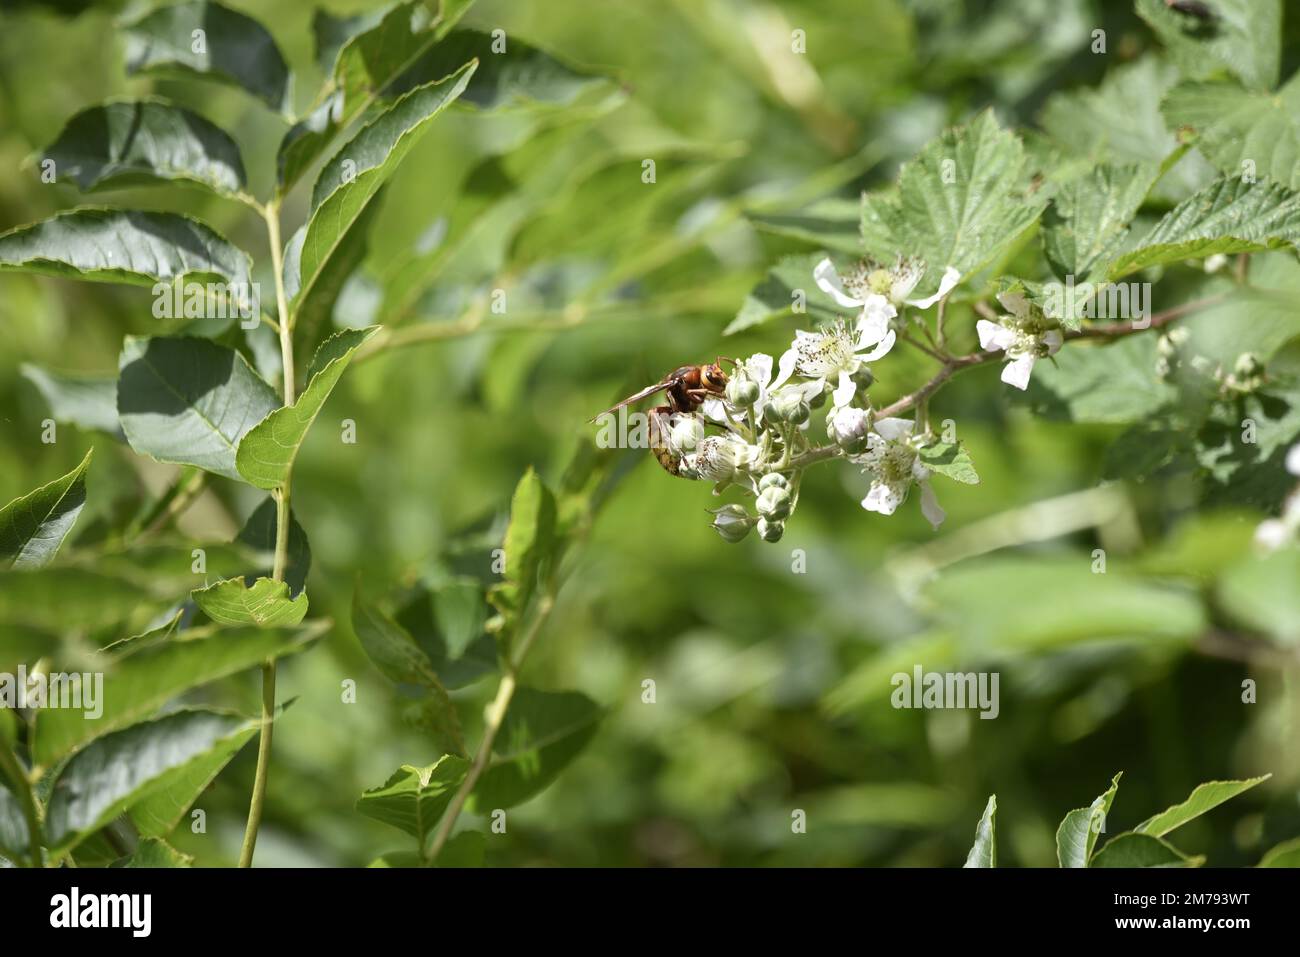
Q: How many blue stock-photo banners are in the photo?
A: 0